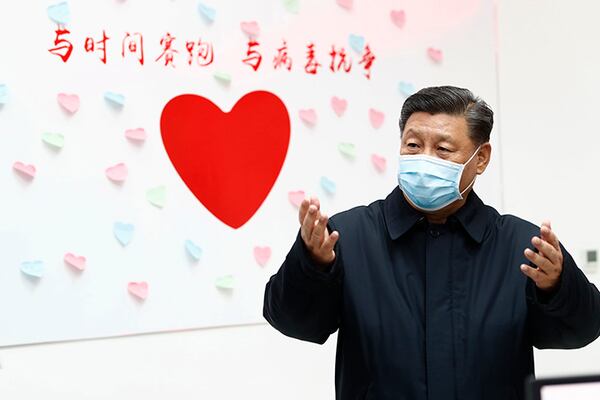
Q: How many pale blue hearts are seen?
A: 10